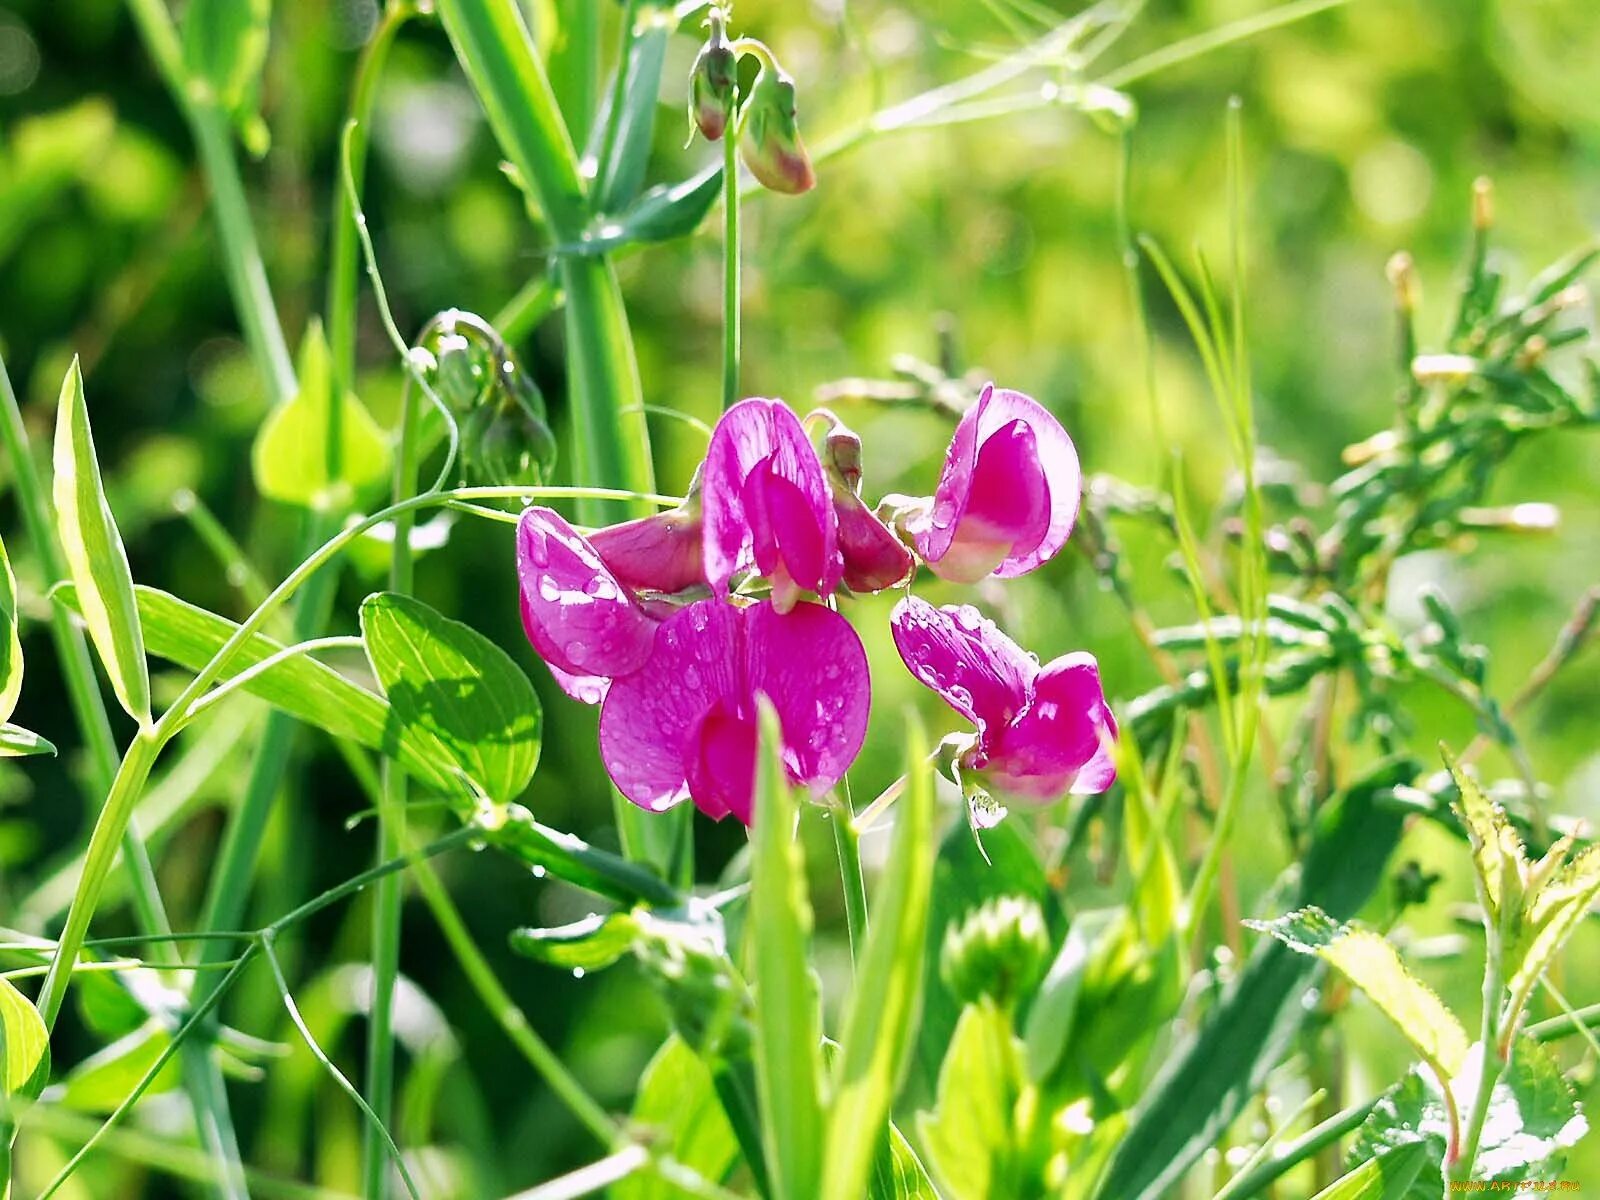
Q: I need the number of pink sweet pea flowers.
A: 5